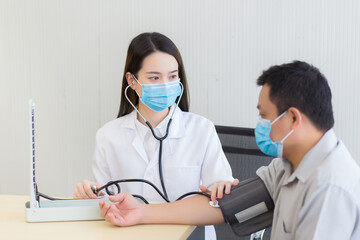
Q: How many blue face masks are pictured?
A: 2